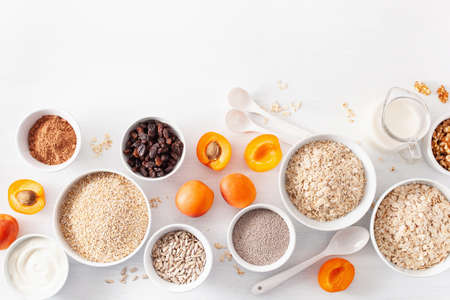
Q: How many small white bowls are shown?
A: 6